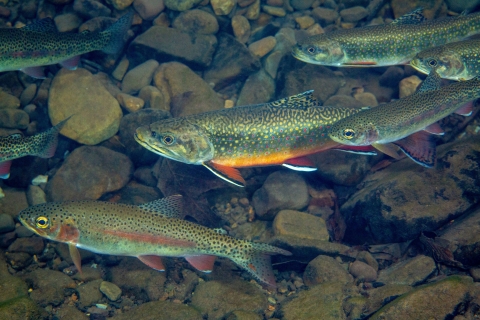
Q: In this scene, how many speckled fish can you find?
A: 7